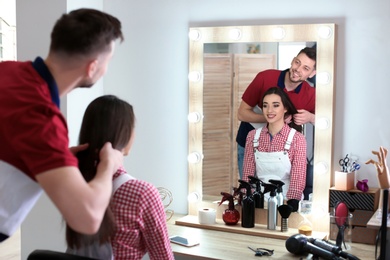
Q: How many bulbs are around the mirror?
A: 12